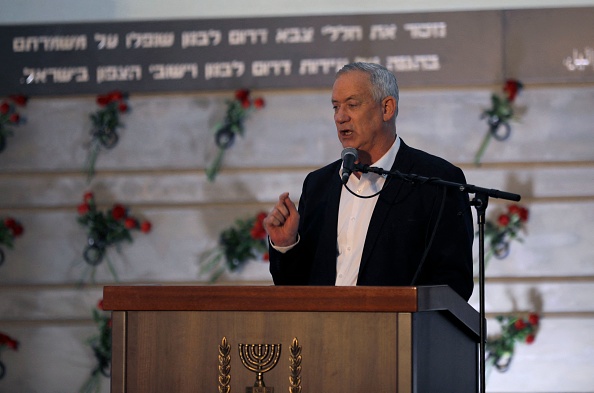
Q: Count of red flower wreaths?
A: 11